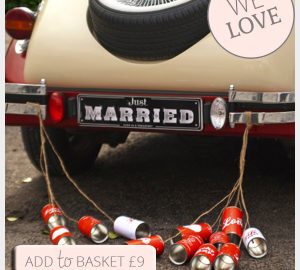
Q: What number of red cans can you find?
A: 10